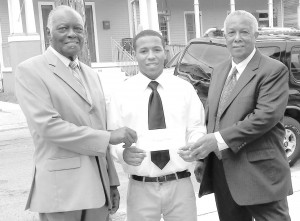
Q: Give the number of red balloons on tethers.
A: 0